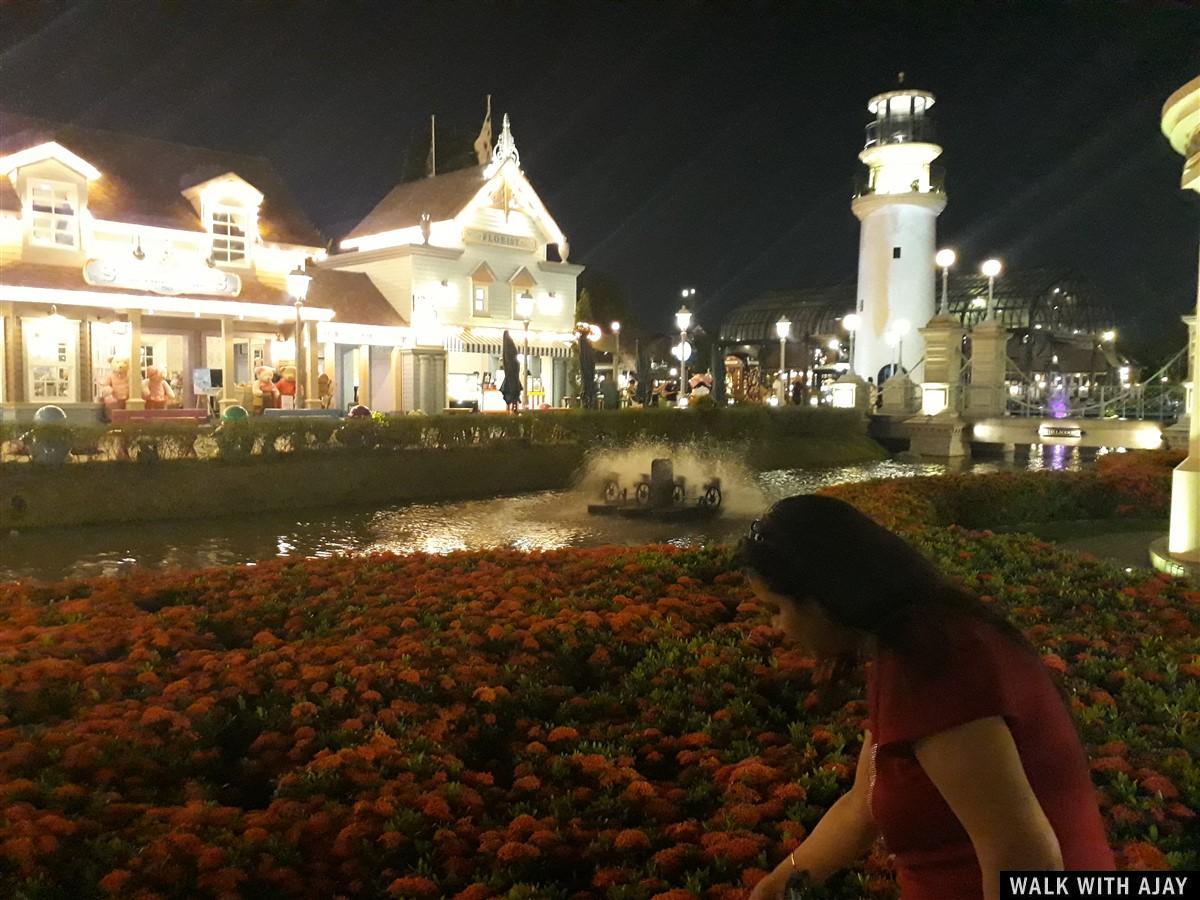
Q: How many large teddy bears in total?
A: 4